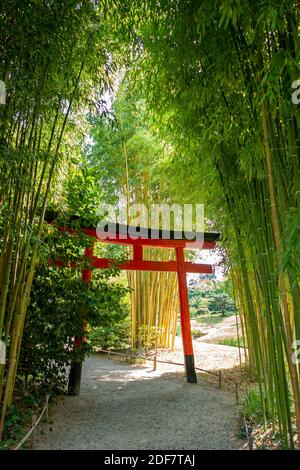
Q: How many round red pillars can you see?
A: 2